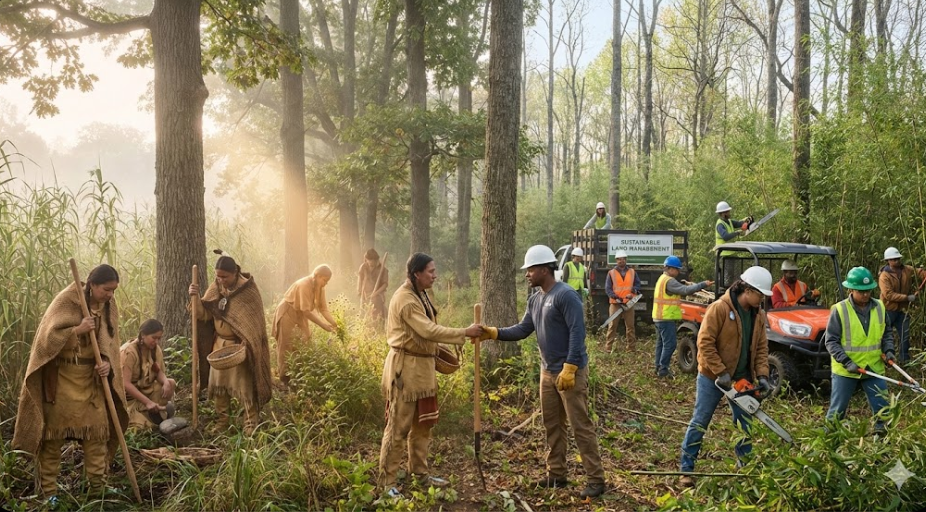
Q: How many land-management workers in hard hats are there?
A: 10